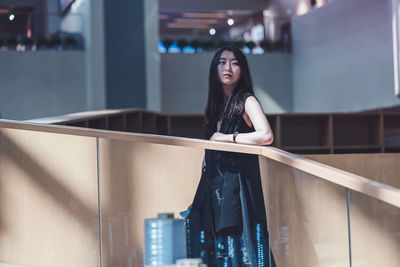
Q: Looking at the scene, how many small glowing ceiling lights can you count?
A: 3